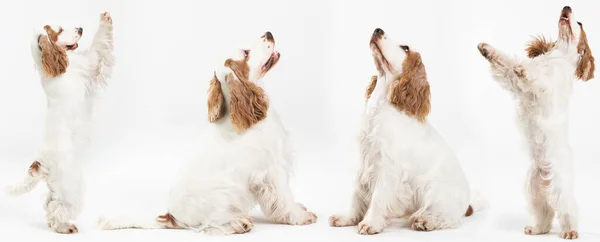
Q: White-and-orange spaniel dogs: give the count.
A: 4